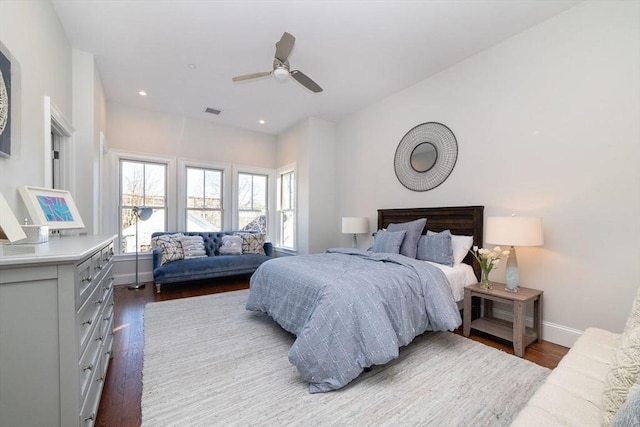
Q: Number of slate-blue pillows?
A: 3